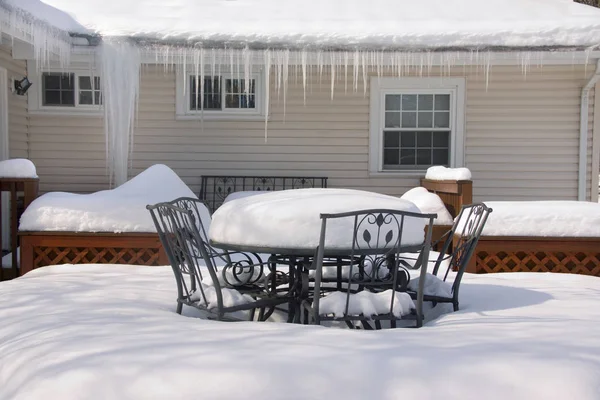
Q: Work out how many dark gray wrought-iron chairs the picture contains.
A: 4